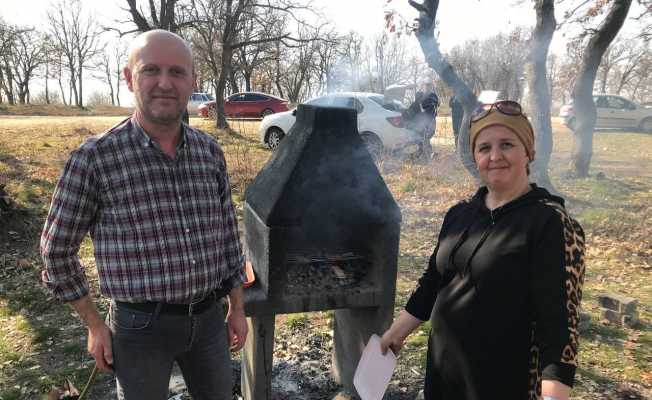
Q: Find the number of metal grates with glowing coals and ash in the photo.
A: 1